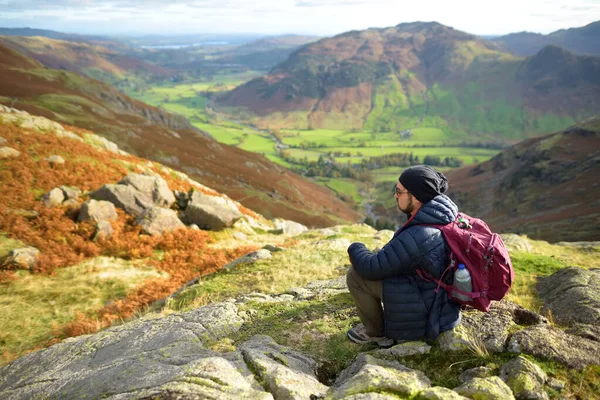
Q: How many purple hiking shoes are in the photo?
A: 0